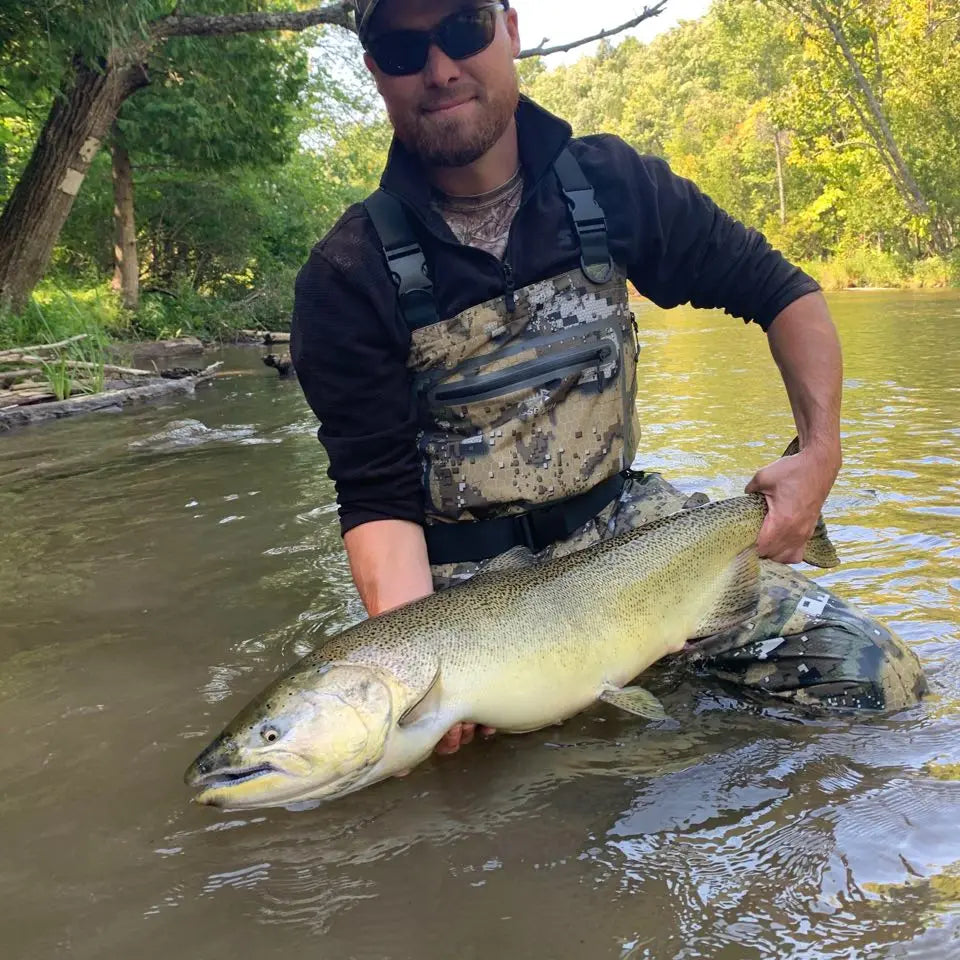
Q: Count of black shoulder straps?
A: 2